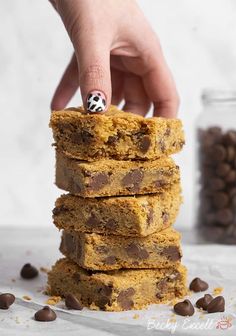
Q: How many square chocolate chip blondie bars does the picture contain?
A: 5